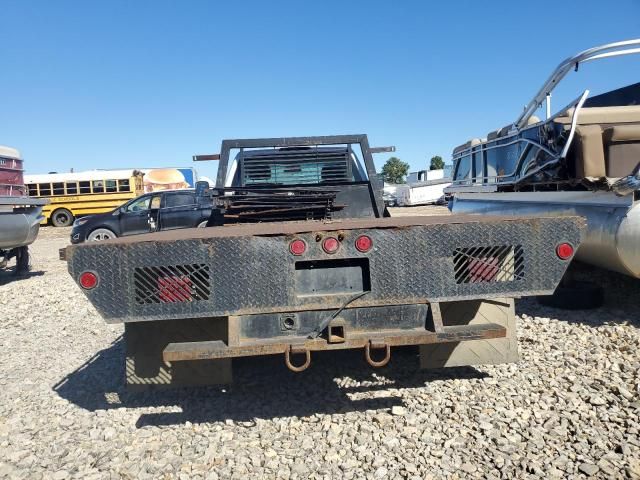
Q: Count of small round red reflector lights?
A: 5